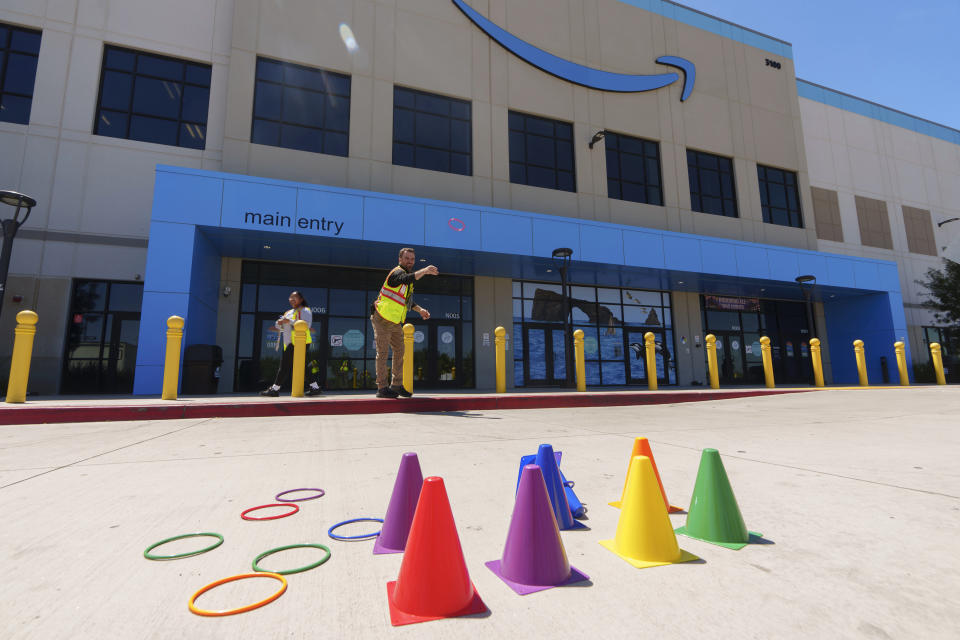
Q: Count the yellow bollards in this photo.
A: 13